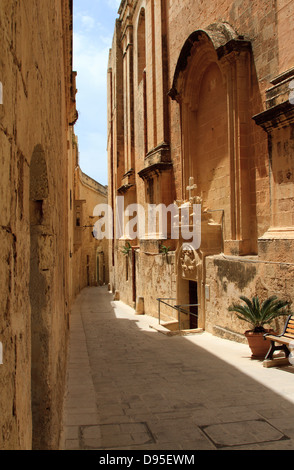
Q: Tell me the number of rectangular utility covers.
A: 2